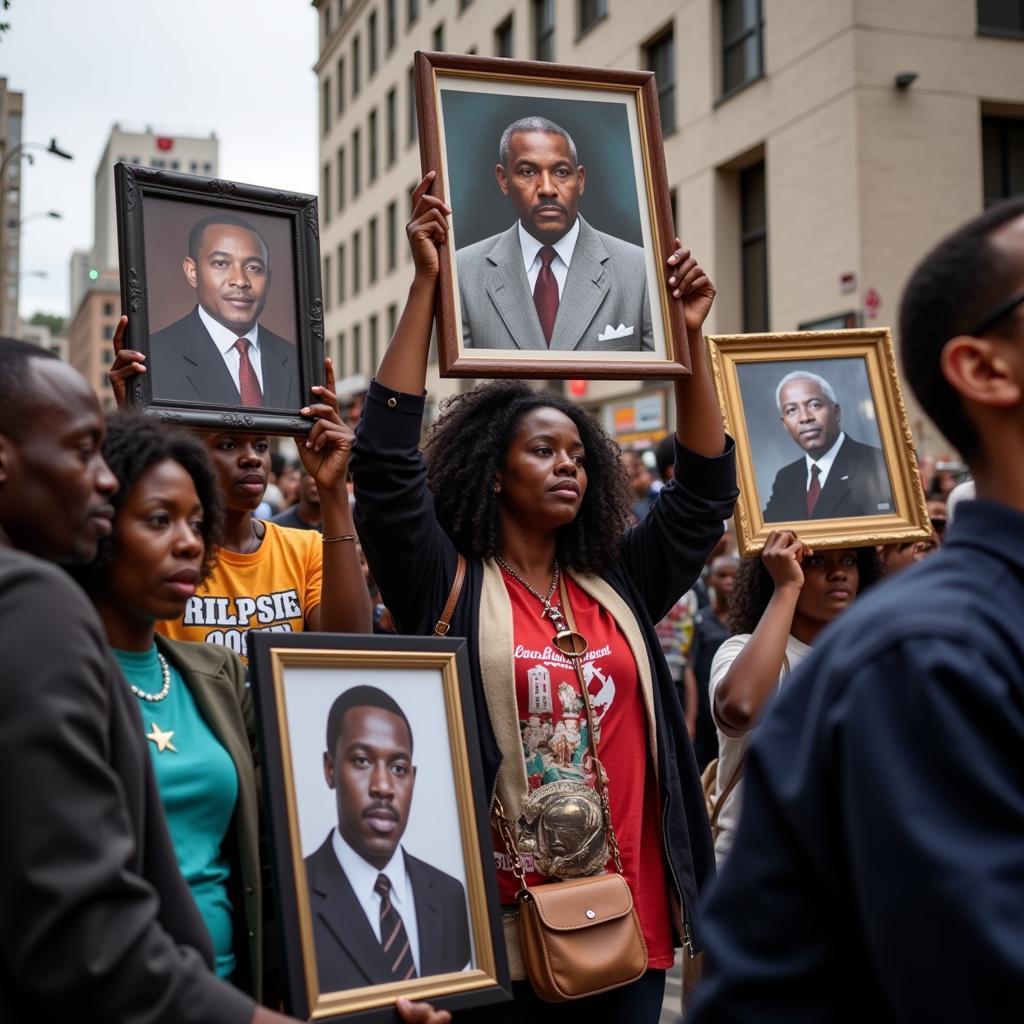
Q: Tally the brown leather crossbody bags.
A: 1